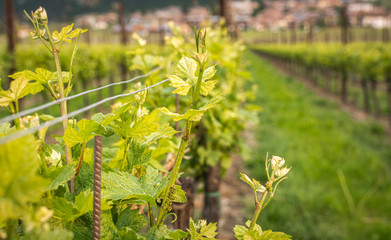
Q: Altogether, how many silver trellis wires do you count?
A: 2